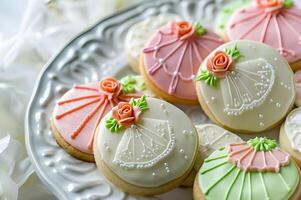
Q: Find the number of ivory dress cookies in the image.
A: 2